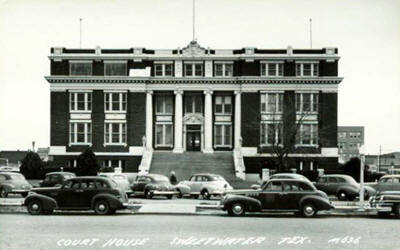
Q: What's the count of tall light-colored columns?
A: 4